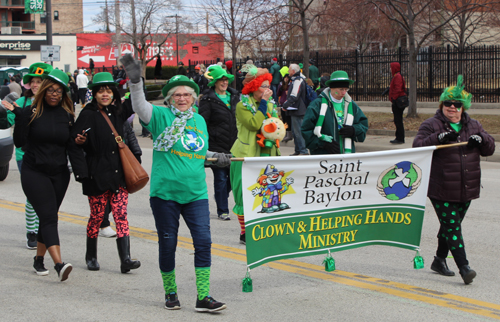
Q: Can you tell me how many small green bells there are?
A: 3